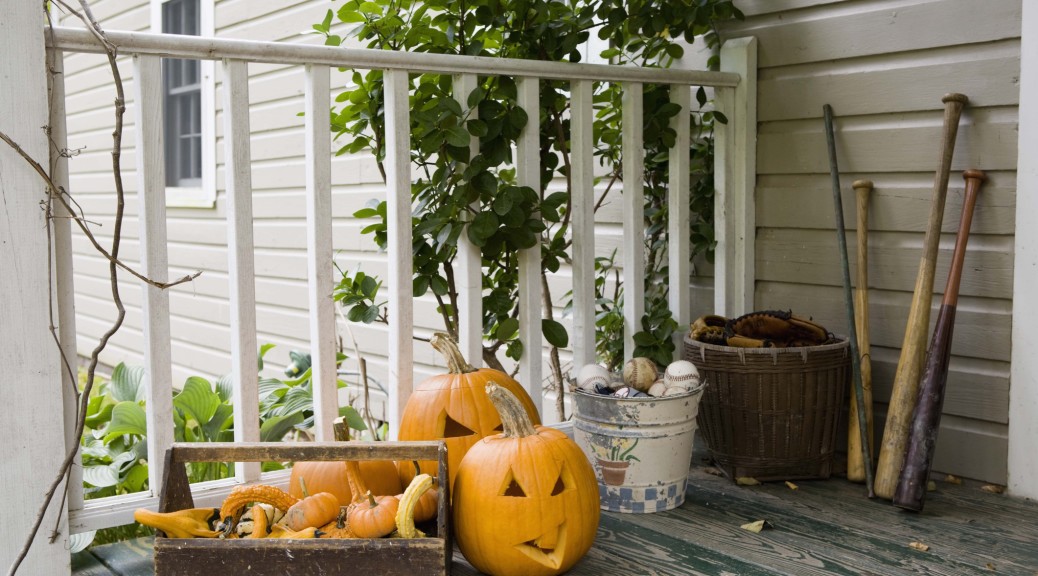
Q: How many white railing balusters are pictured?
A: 11